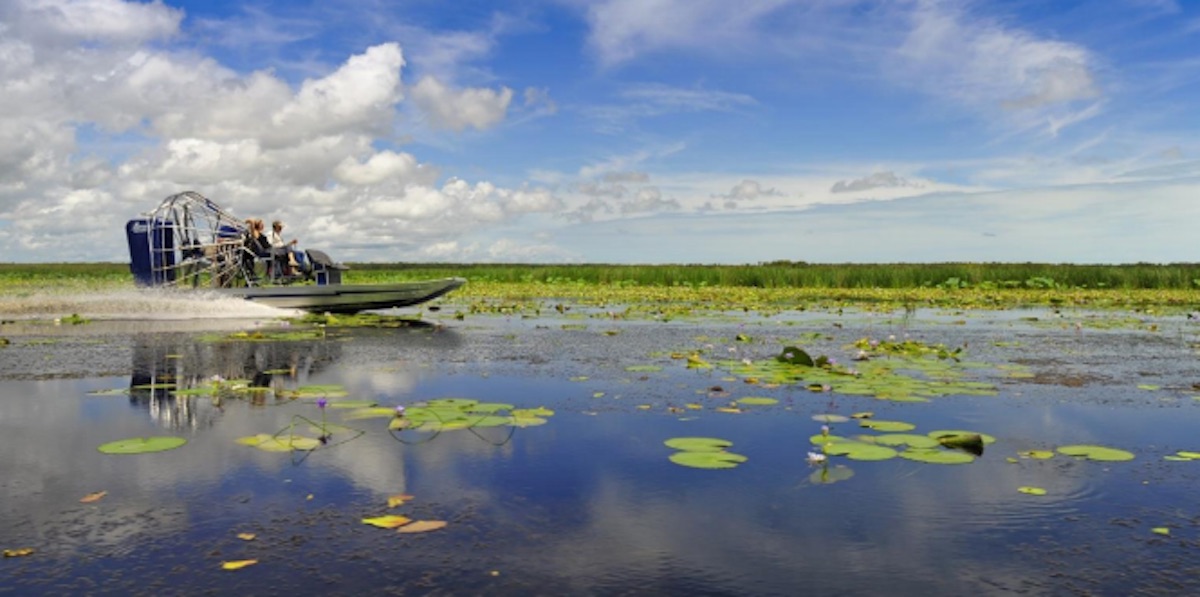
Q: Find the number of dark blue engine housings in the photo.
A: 1